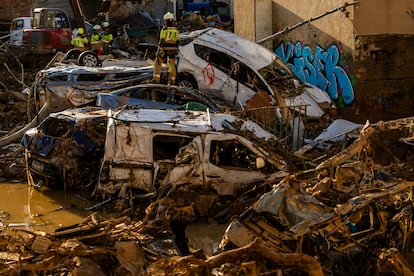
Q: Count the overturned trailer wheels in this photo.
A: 2